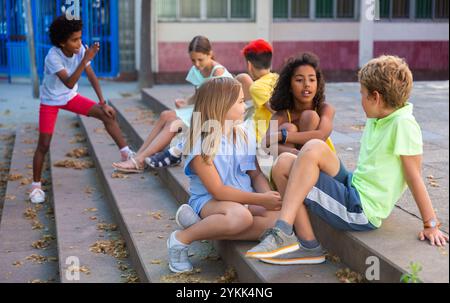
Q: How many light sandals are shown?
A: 1